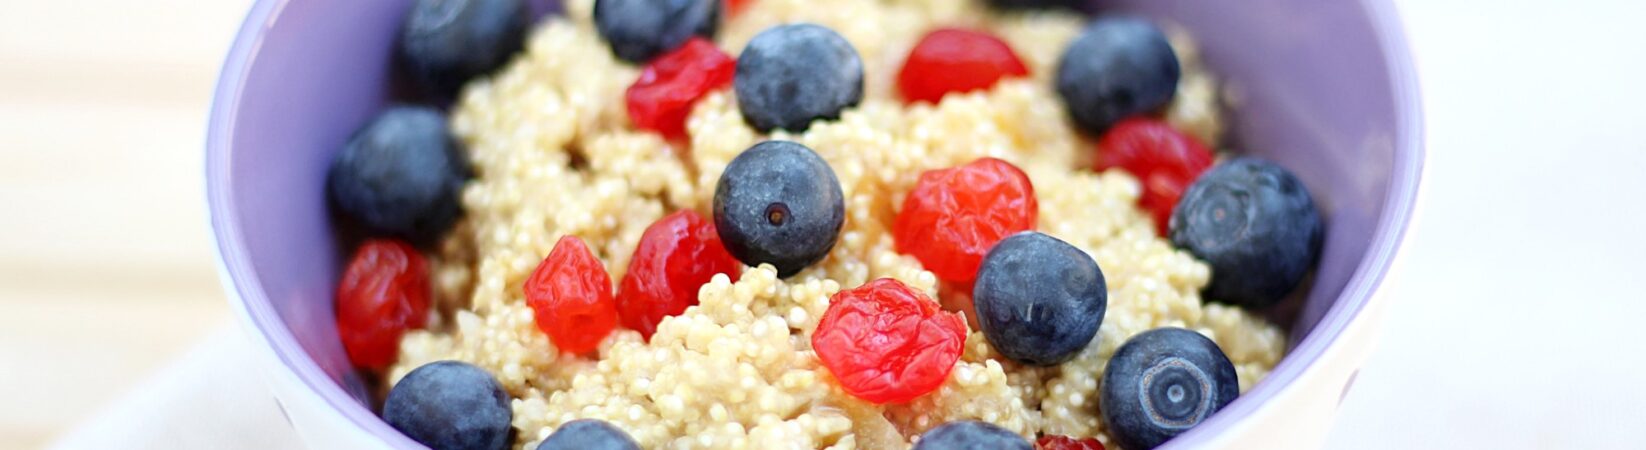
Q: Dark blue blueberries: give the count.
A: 12